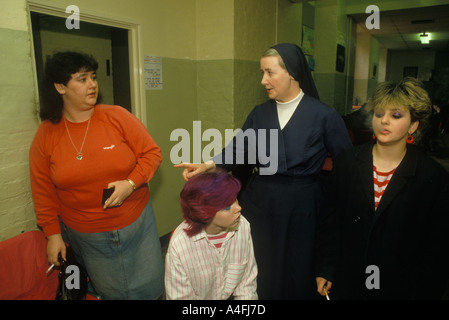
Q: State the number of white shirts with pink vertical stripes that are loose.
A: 1